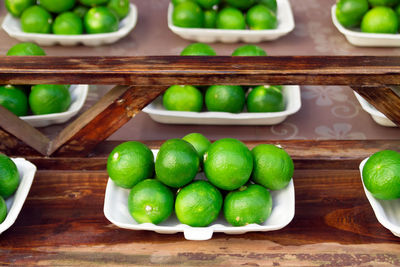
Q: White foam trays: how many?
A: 9